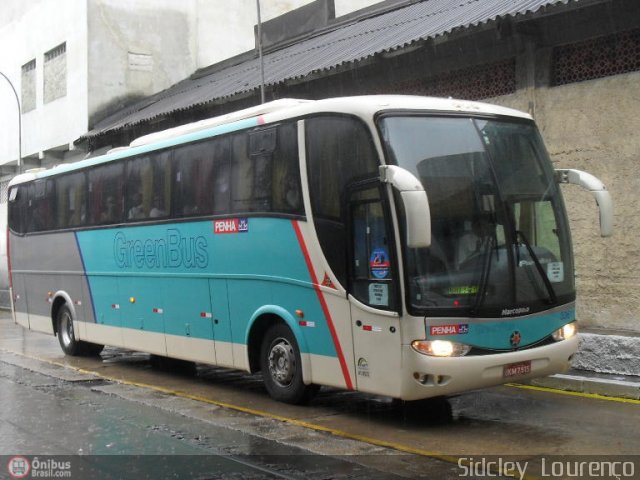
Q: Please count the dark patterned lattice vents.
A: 2